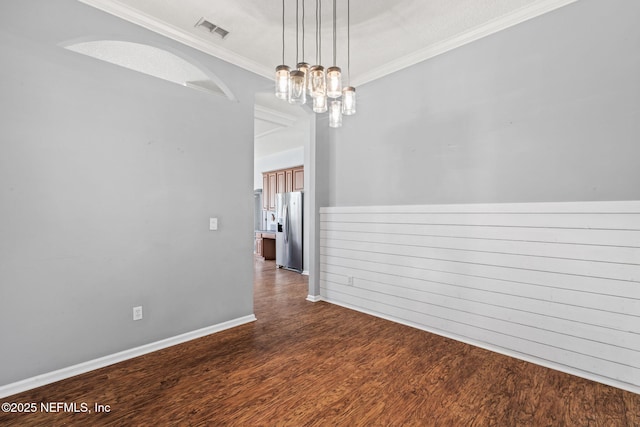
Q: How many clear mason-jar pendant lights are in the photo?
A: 8